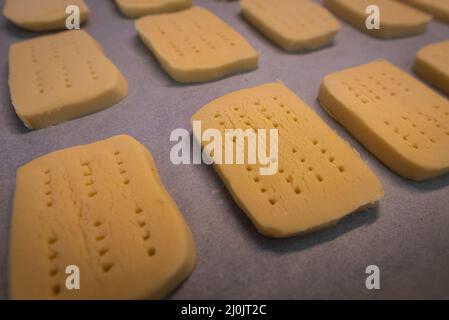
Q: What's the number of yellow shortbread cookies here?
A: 11